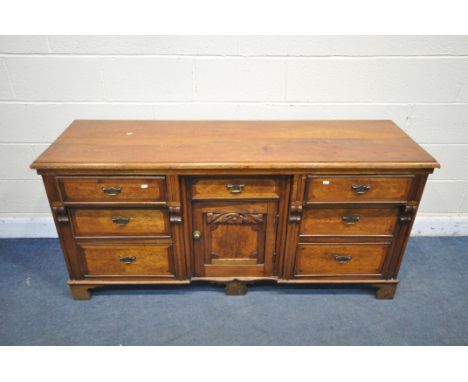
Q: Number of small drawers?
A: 7